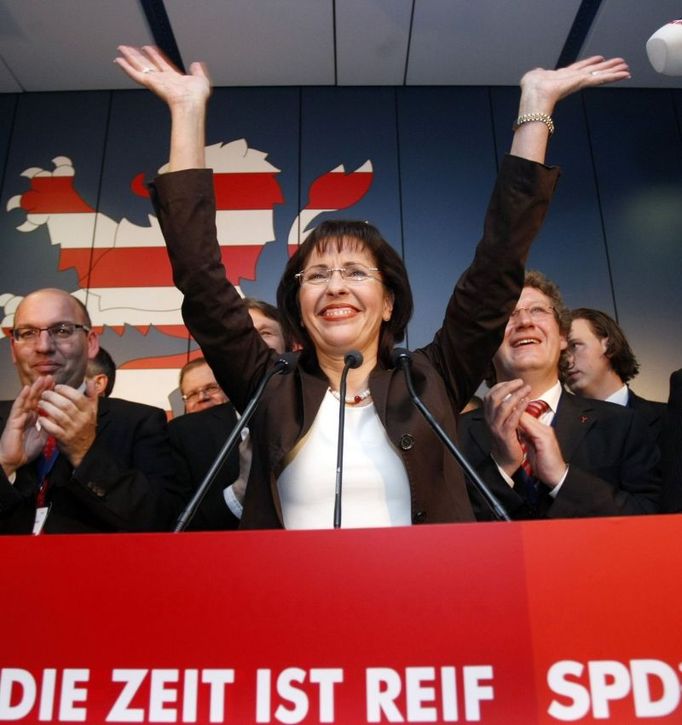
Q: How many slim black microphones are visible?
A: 3